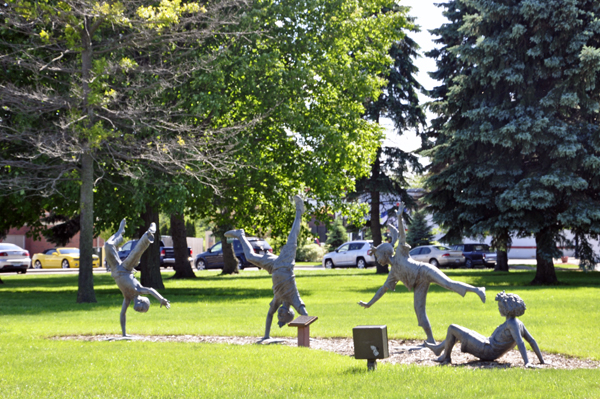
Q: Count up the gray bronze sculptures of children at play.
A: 4